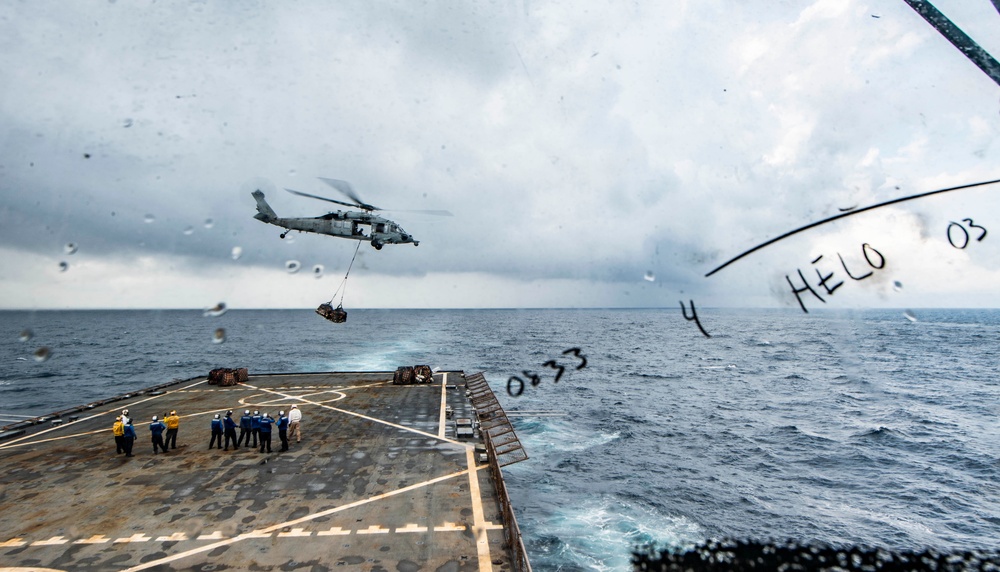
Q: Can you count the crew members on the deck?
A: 12